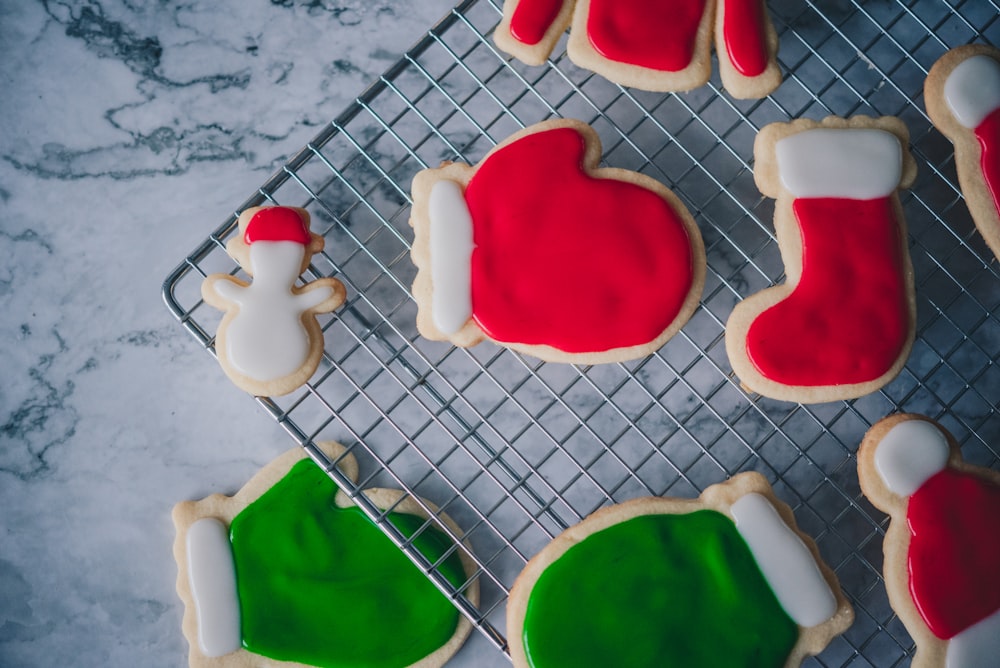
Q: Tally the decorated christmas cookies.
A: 8